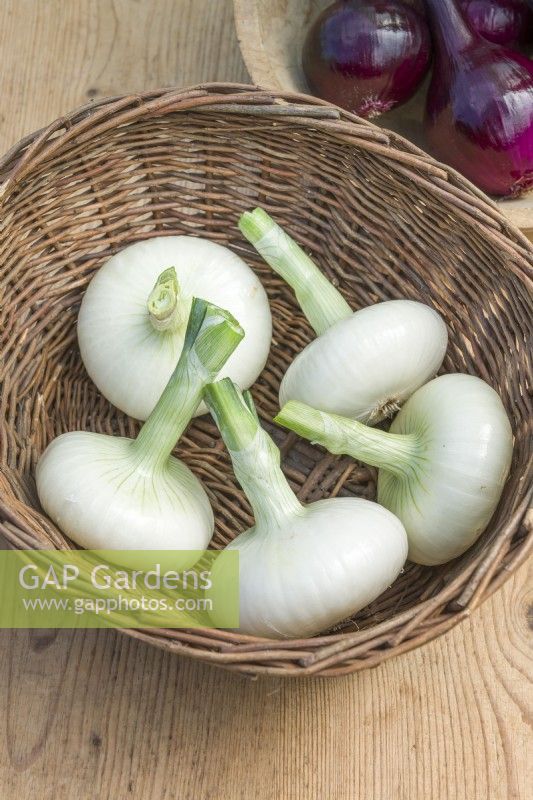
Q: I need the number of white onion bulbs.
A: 5